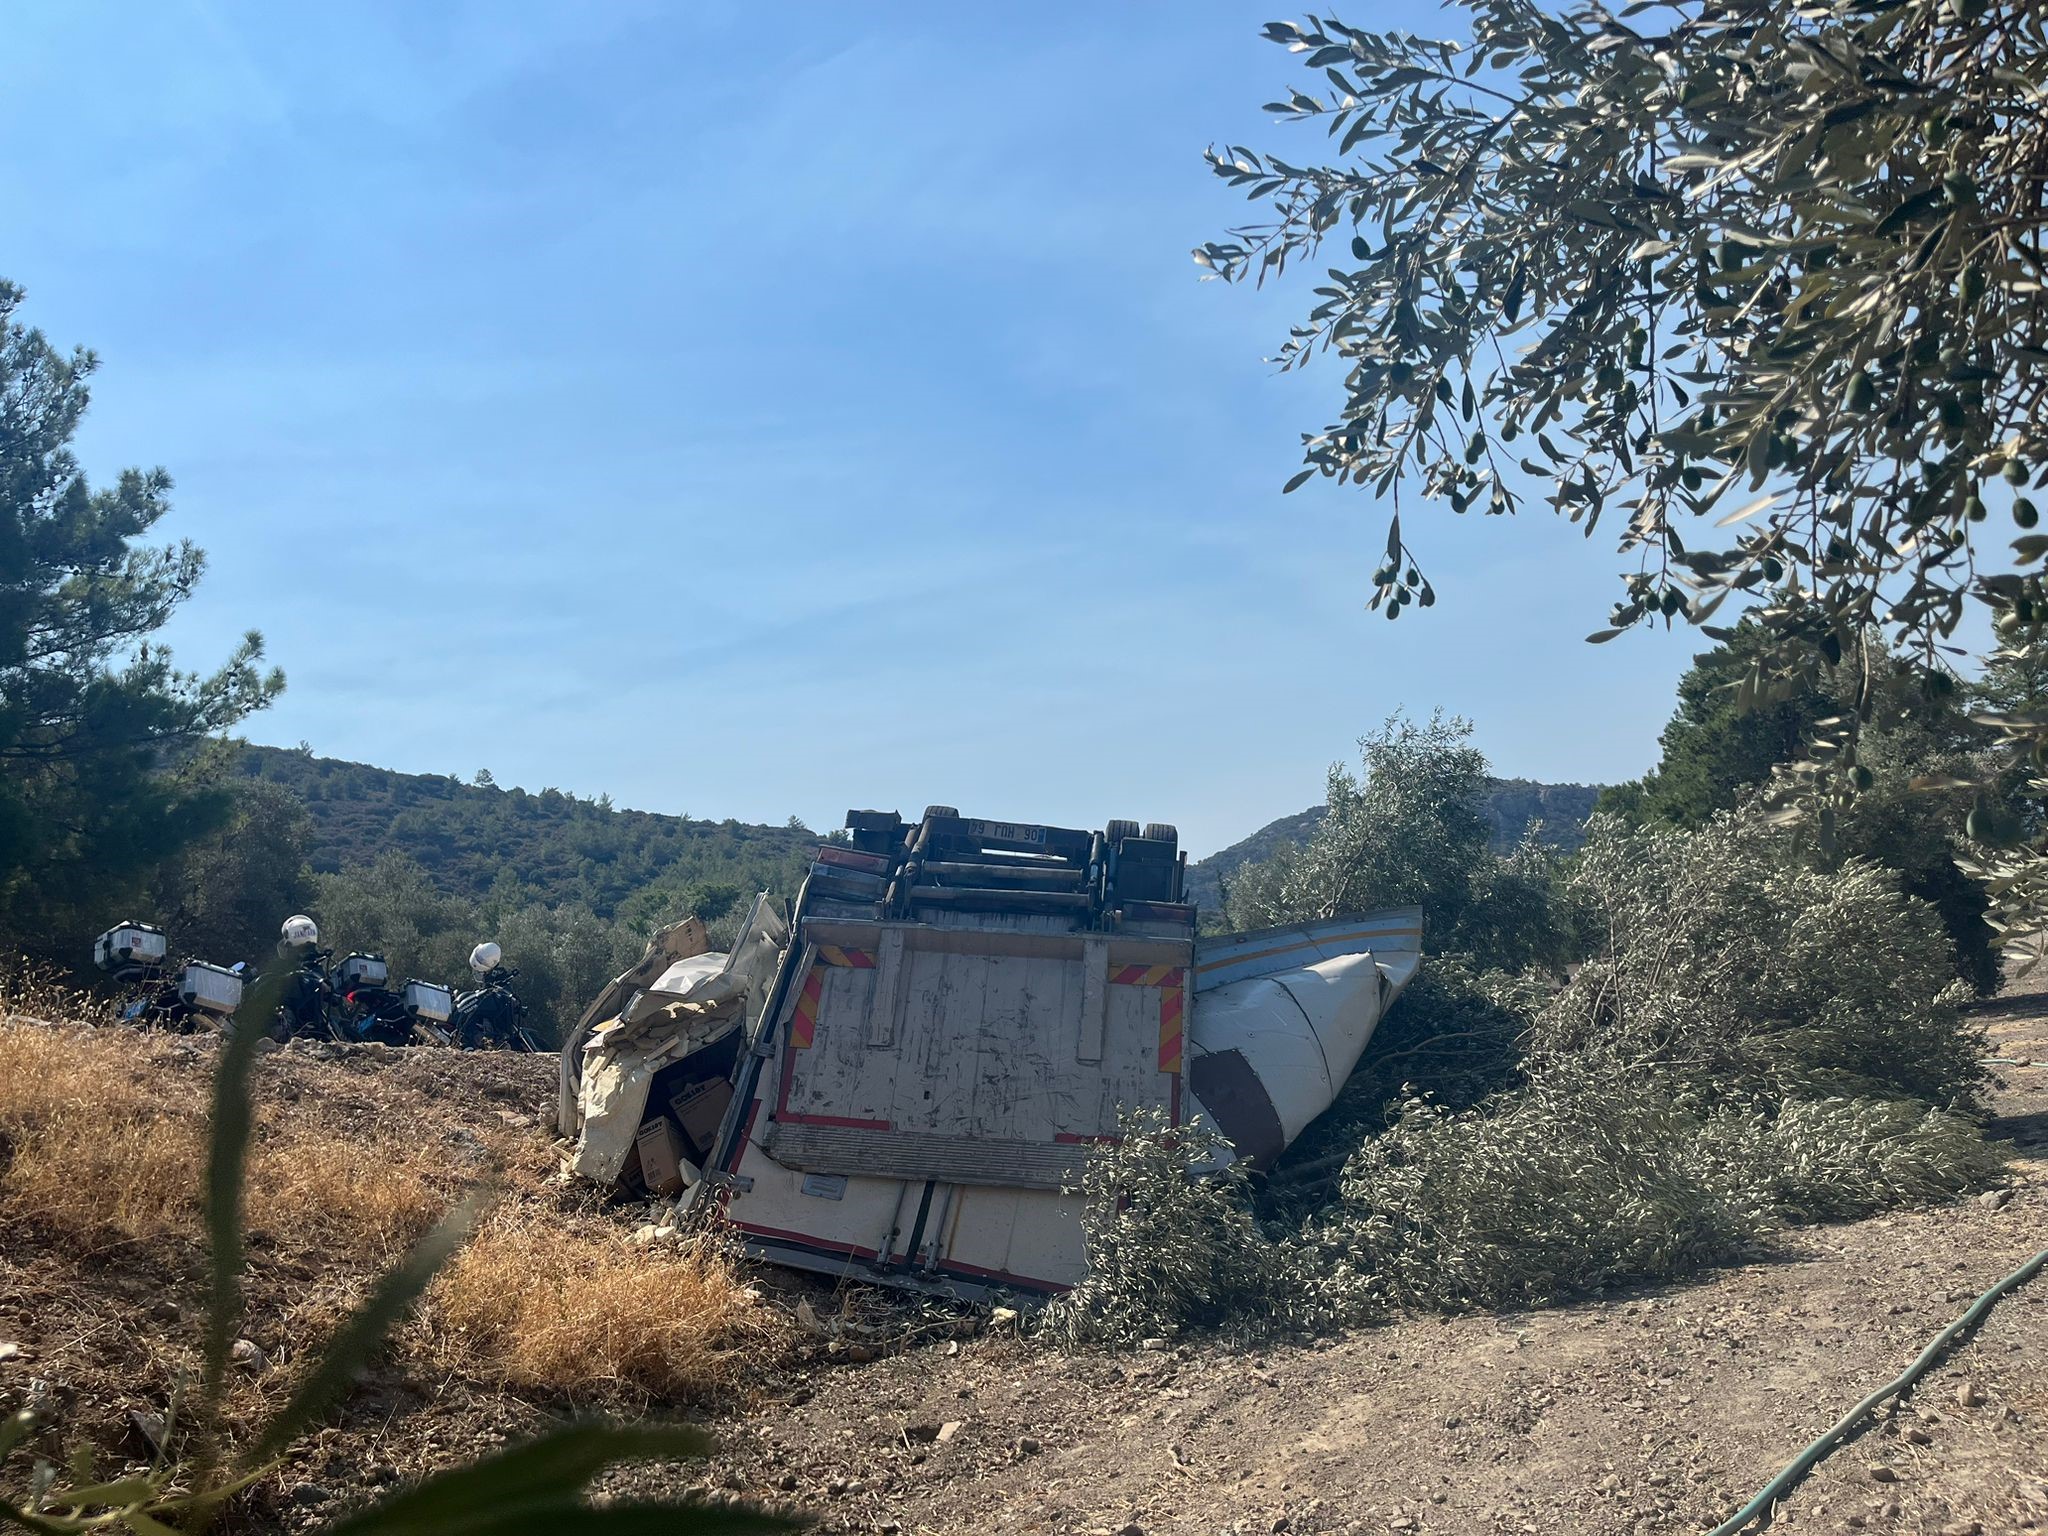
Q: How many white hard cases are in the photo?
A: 4